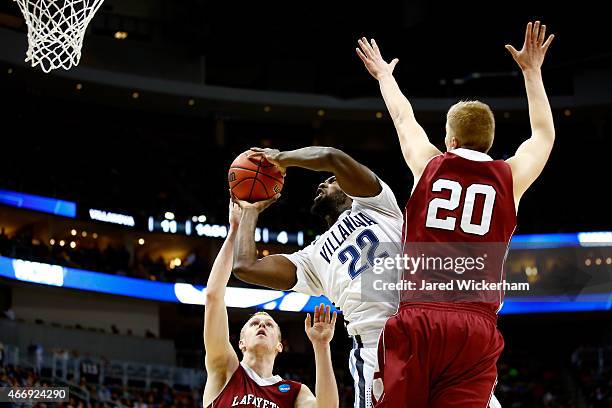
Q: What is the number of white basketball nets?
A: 1